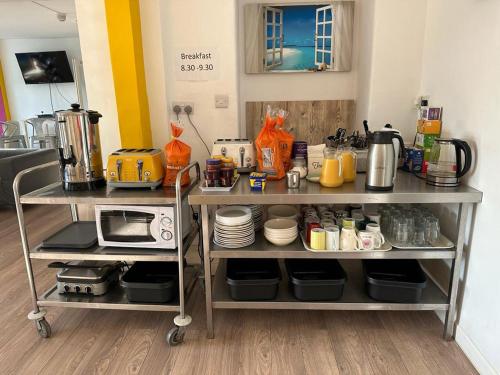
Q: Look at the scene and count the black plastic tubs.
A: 4